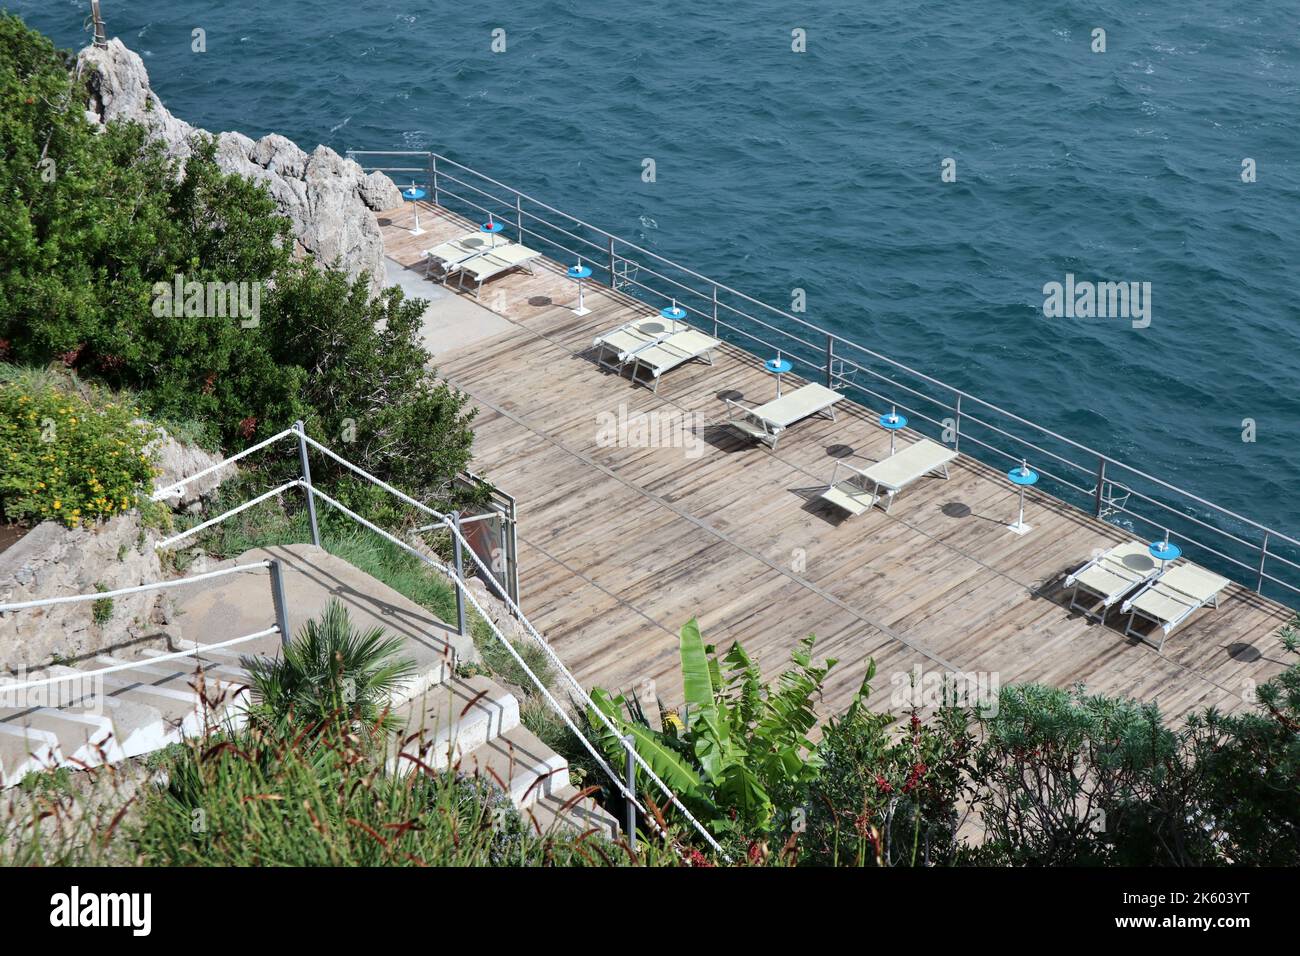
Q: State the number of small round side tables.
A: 8